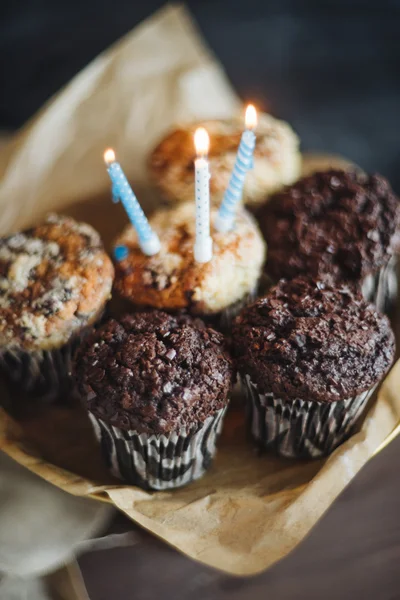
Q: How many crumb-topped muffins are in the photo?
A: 3